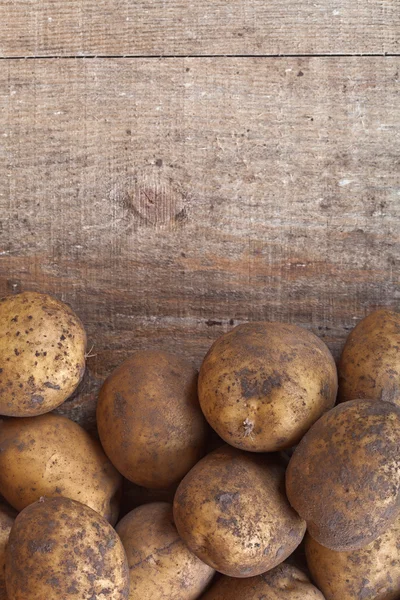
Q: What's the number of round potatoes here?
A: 12